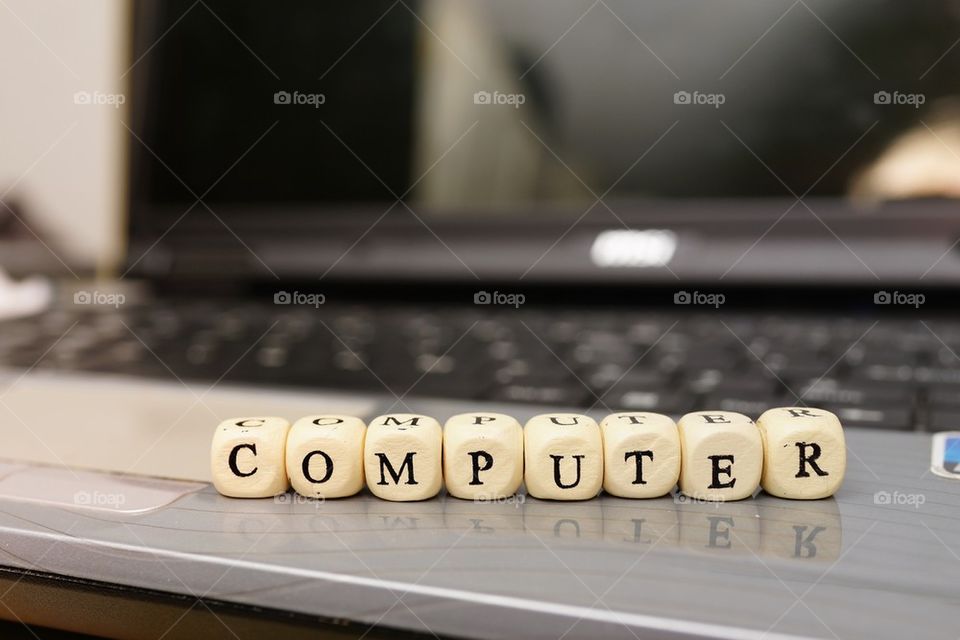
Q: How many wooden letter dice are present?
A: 8